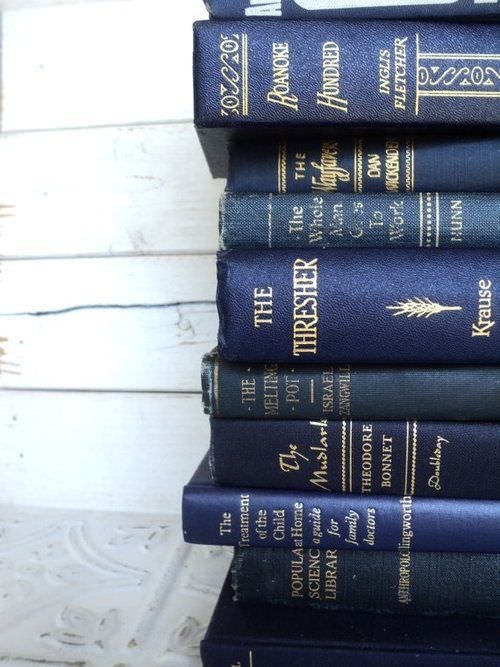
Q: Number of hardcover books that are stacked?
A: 10